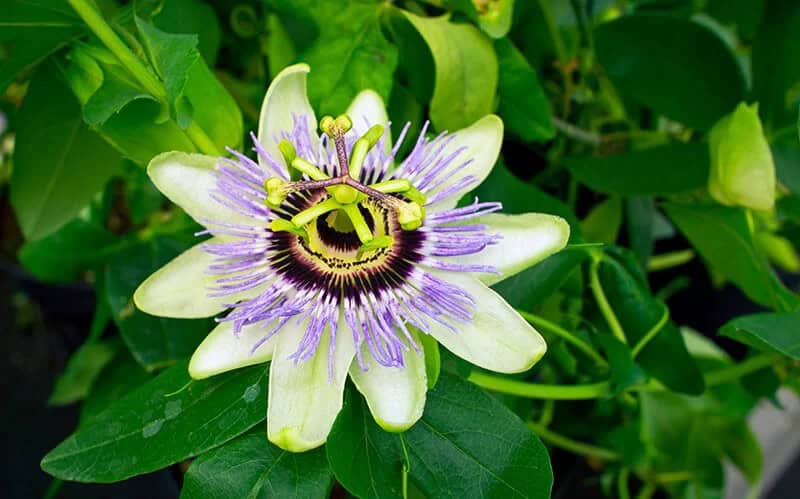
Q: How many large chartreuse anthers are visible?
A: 5